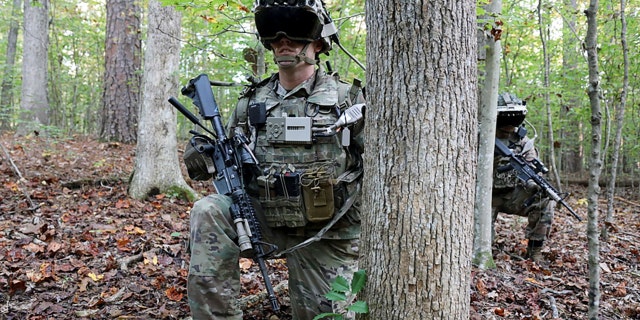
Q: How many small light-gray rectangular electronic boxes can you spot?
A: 1